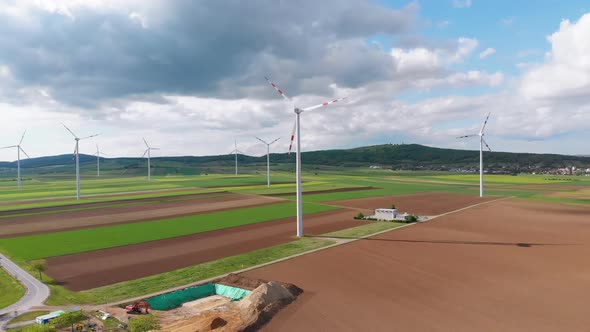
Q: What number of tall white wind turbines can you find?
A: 8